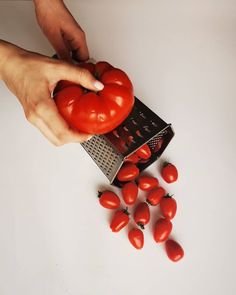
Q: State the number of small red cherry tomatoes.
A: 14